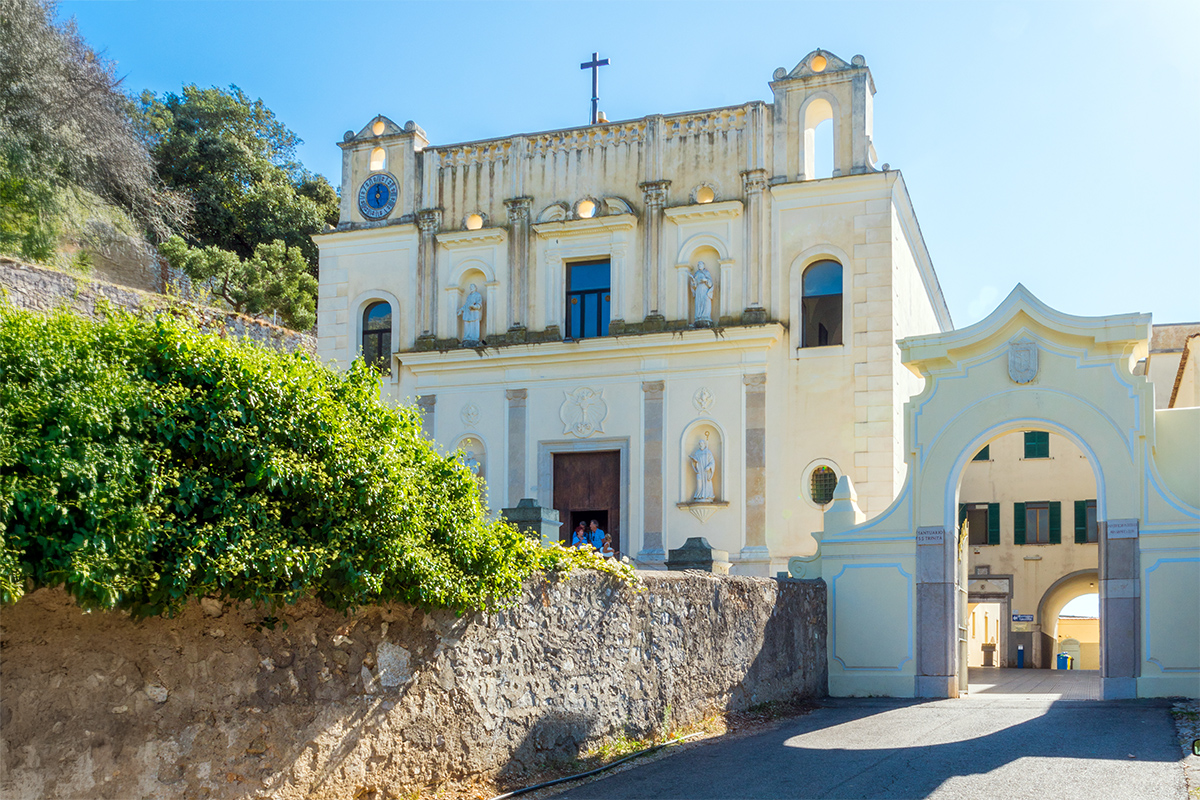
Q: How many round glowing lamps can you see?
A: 5